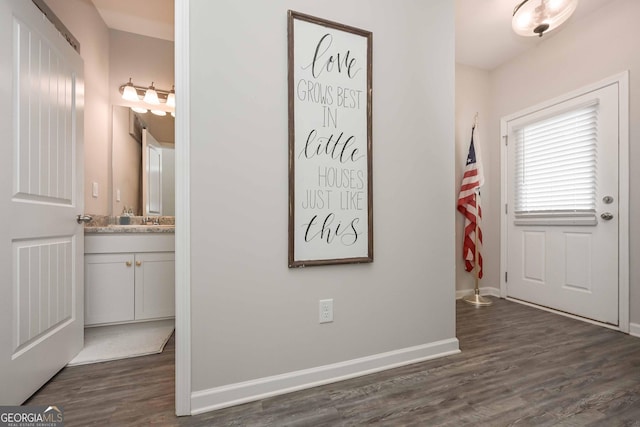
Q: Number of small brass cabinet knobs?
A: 2